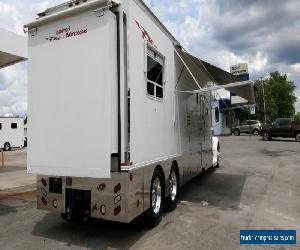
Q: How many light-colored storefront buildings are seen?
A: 1